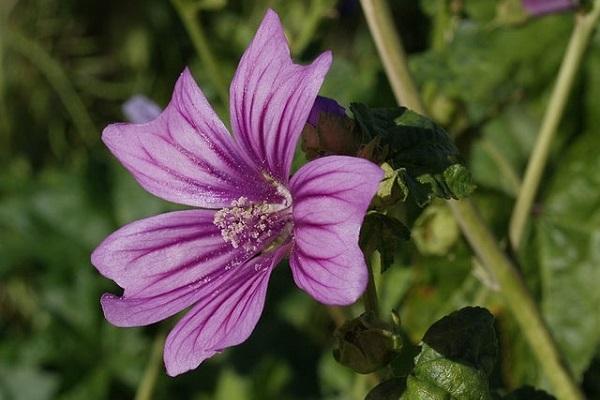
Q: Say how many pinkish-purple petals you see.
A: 5